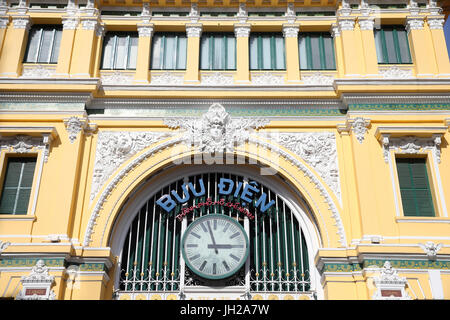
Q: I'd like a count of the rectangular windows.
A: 9